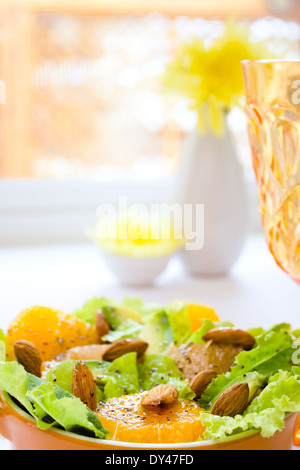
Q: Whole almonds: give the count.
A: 8